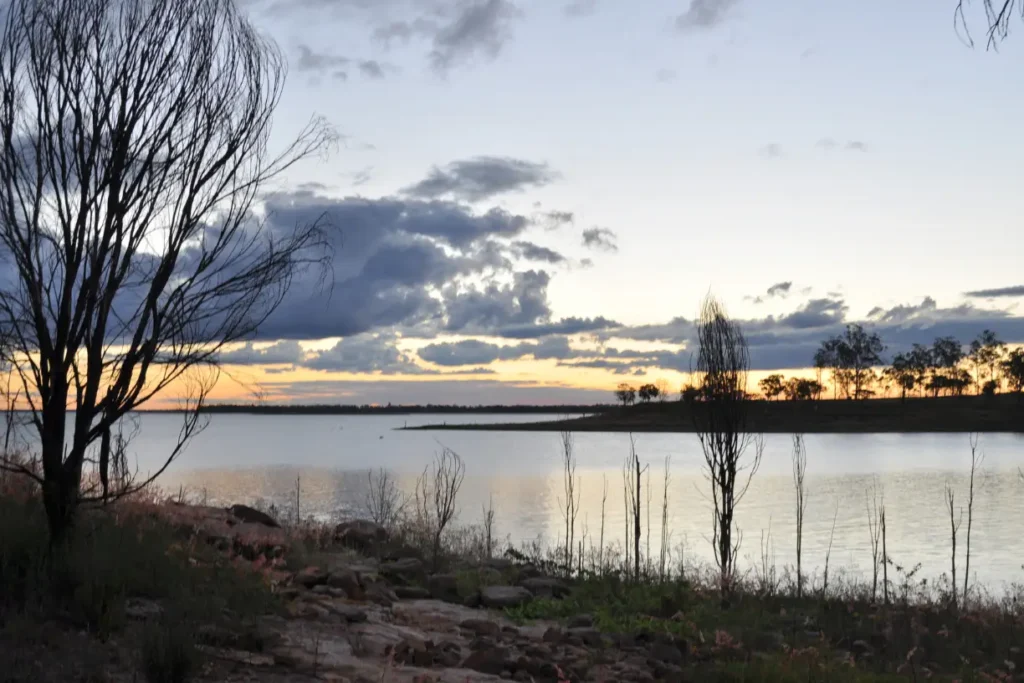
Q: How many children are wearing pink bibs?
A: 0